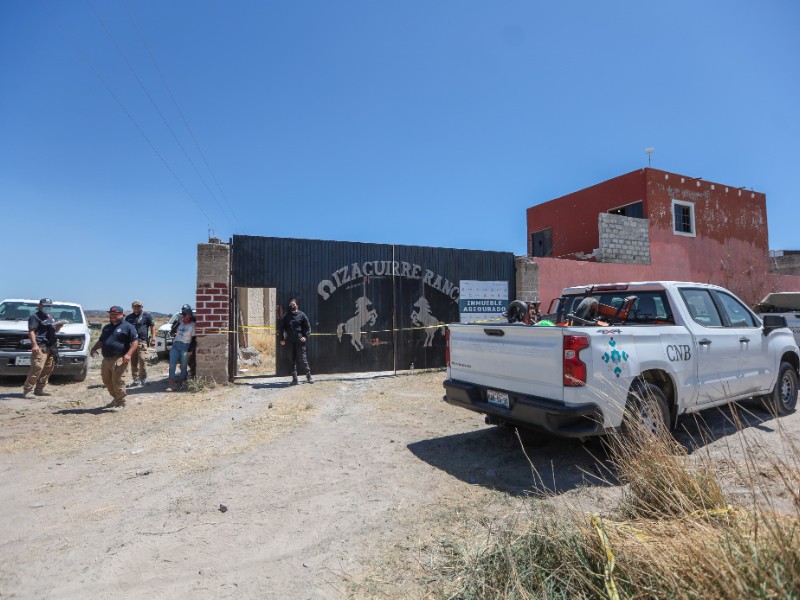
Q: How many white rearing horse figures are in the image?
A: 2